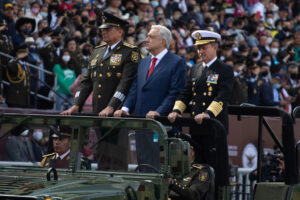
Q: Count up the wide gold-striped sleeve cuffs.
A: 2